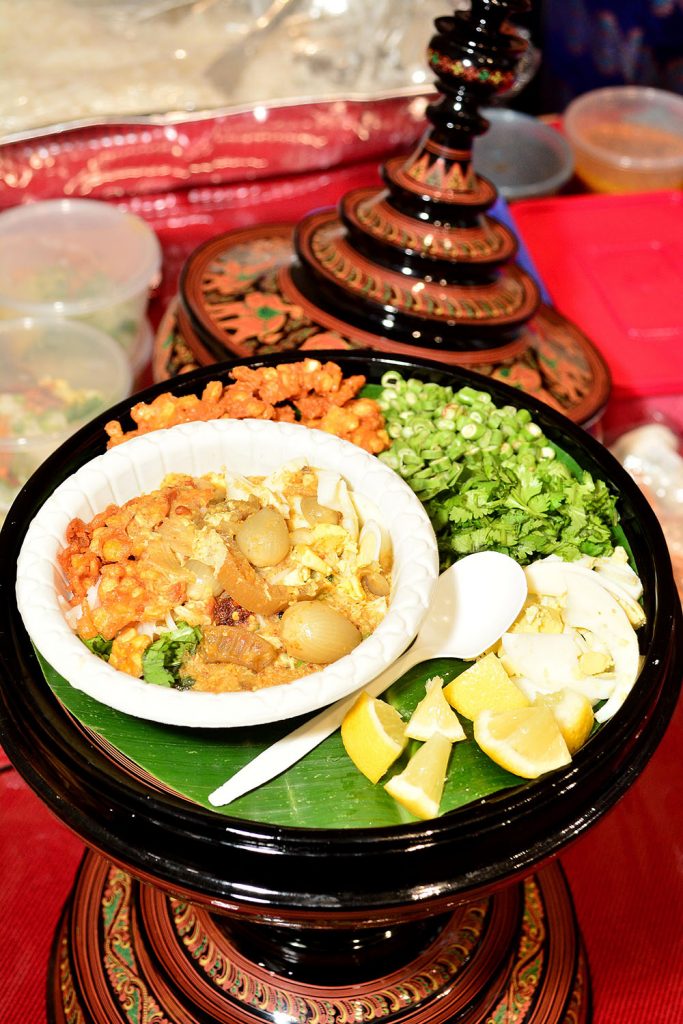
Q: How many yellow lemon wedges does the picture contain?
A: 6